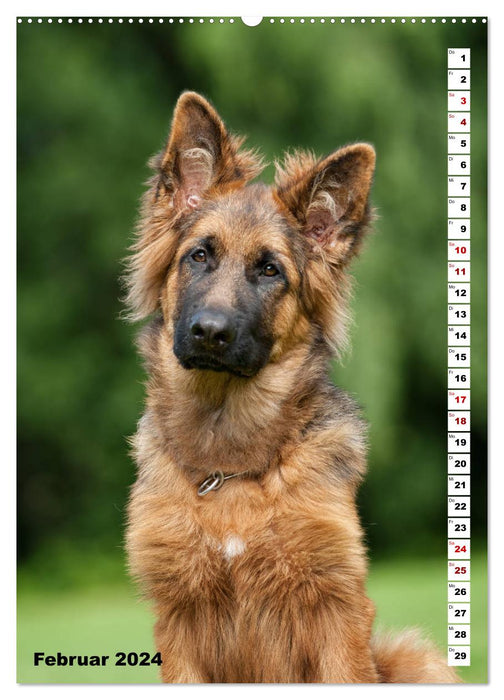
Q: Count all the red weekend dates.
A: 8